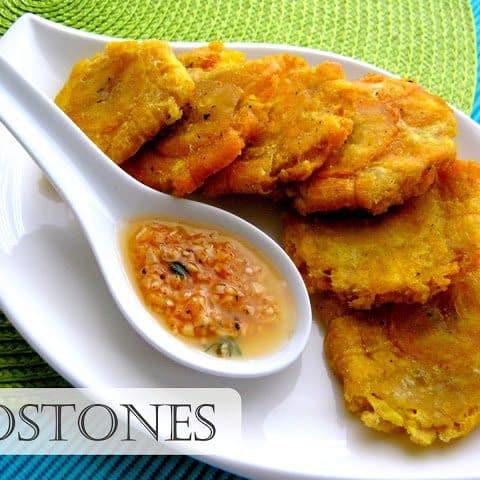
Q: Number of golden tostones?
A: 6